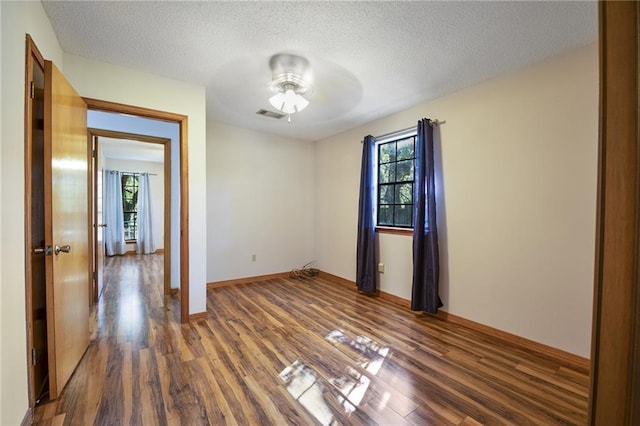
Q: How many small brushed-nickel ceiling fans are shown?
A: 1